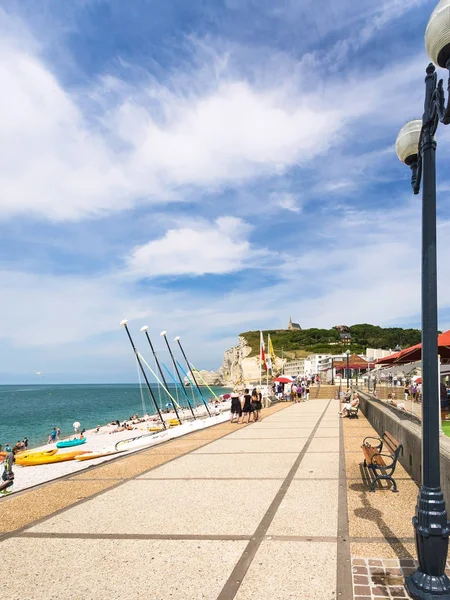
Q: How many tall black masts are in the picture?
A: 4